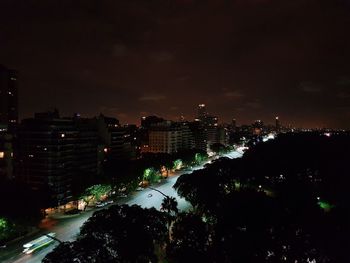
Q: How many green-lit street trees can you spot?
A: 5